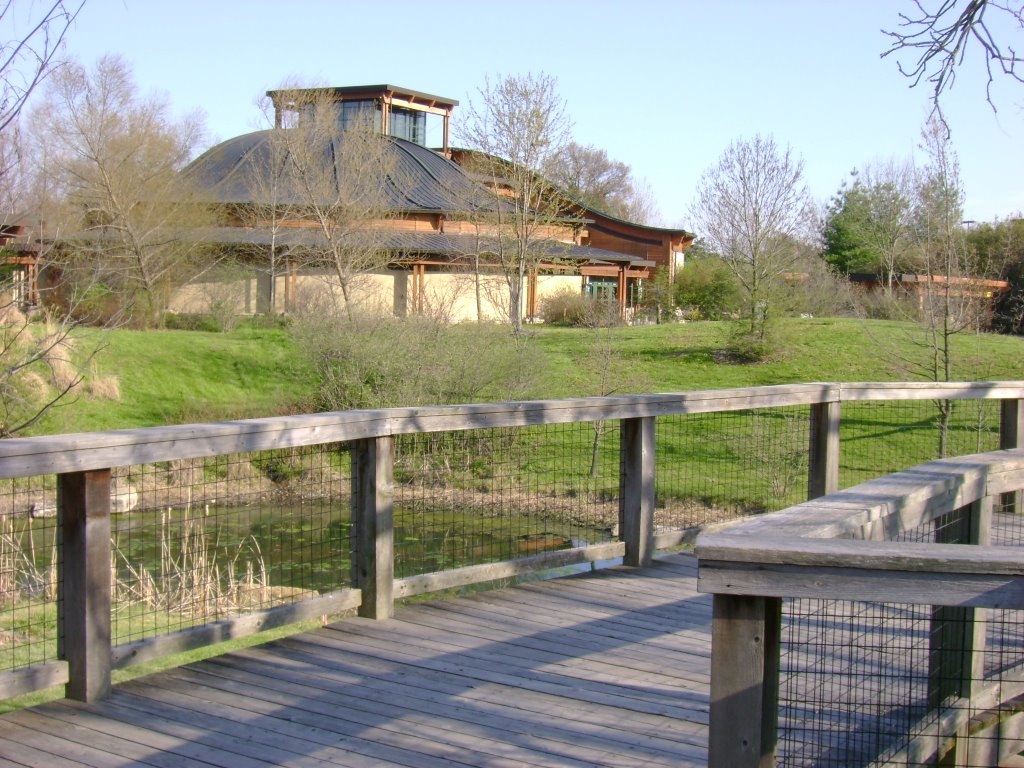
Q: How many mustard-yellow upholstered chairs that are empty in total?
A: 0